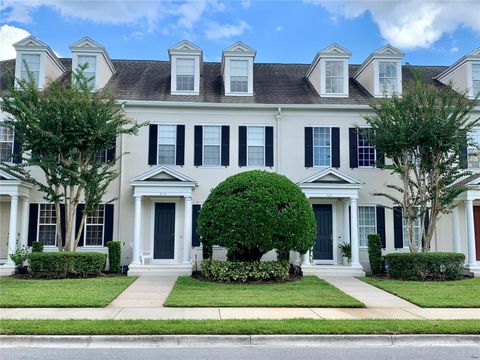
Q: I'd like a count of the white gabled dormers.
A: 7